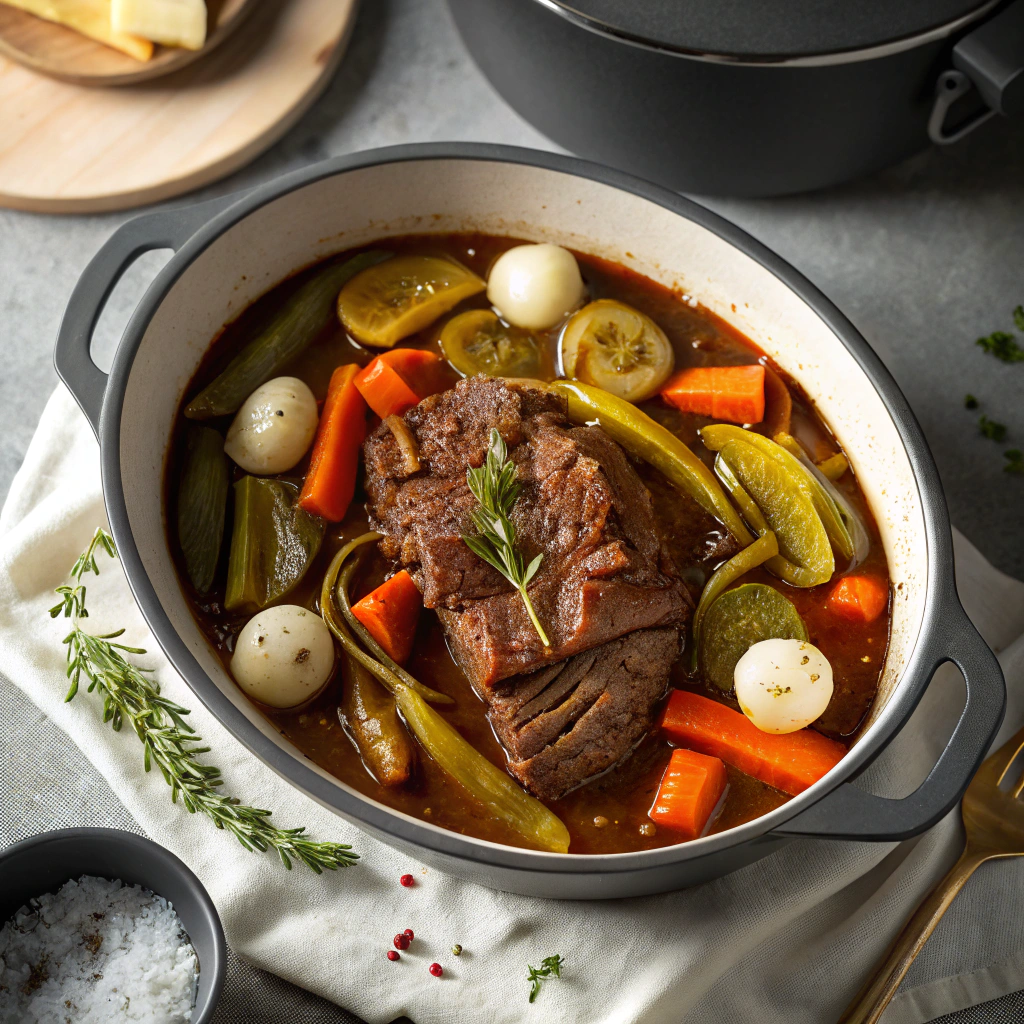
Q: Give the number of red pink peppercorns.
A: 5